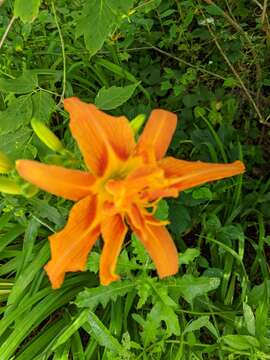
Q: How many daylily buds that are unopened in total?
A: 4